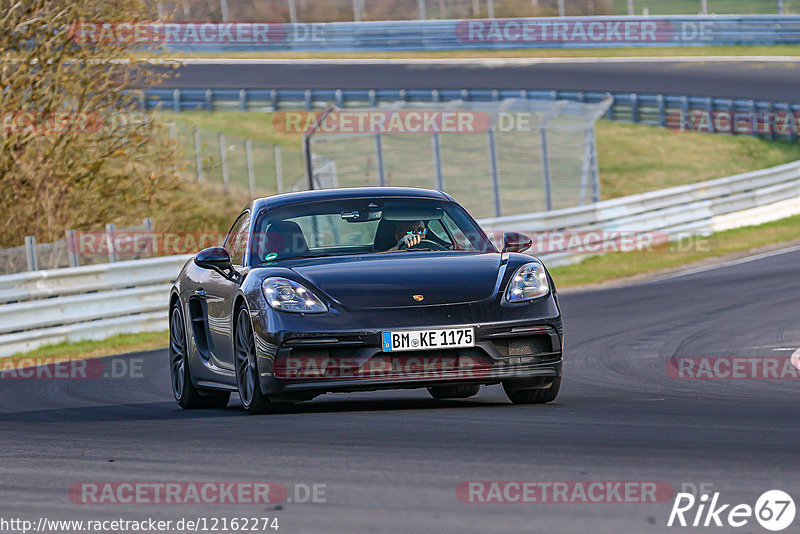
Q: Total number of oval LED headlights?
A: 2